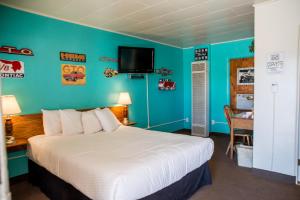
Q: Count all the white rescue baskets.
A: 1